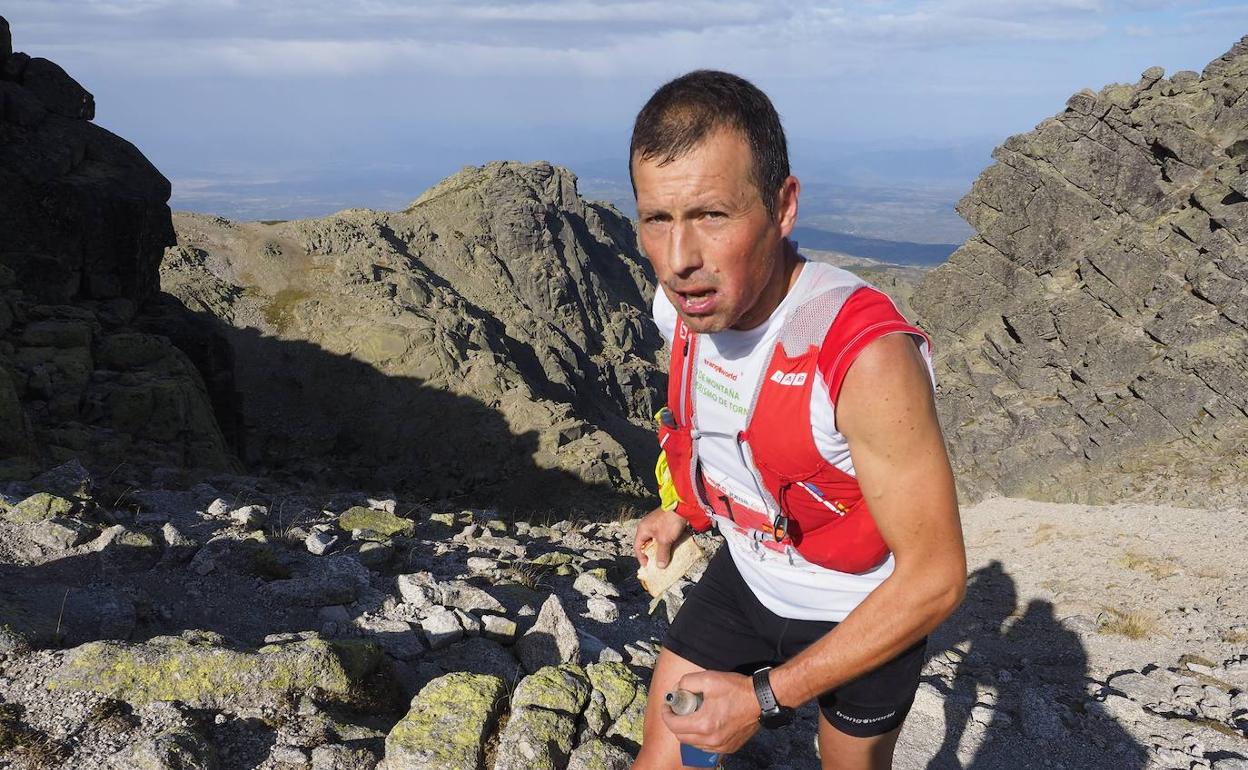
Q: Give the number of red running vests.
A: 1